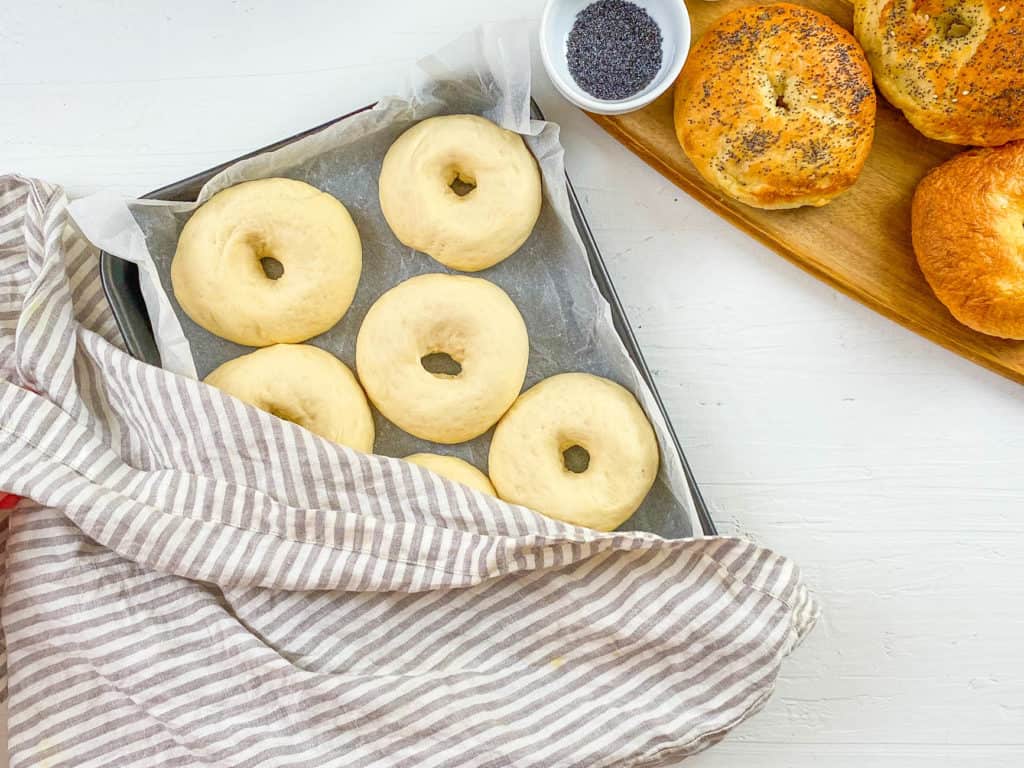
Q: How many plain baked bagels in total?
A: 1